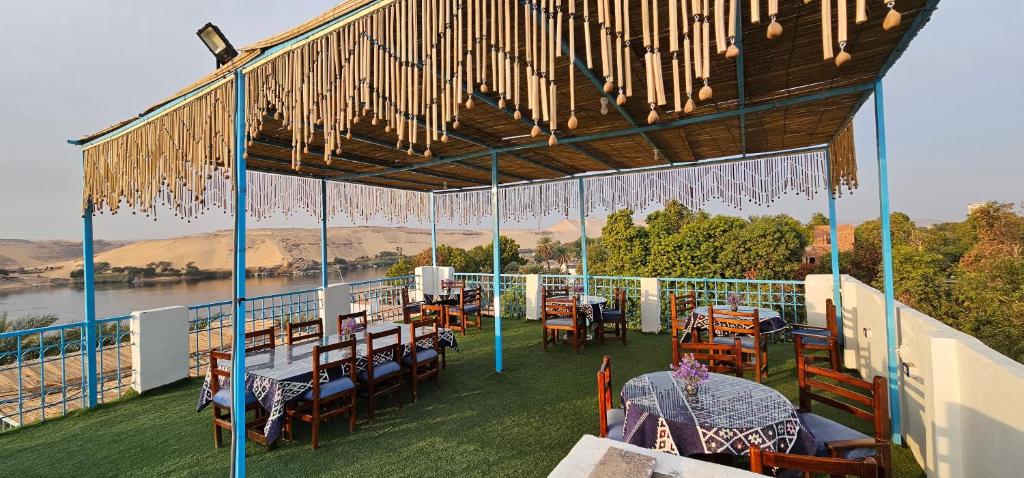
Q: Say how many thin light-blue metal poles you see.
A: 8